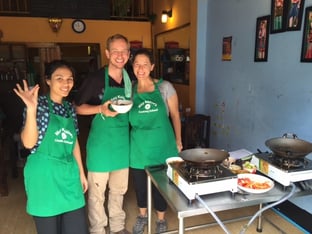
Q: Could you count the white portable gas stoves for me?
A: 2